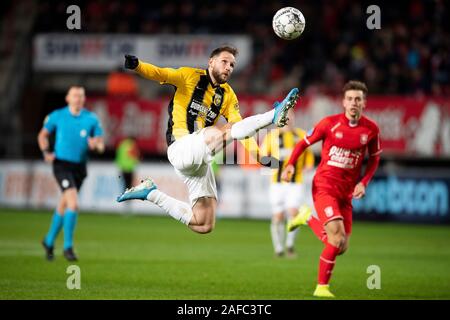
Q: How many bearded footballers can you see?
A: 1